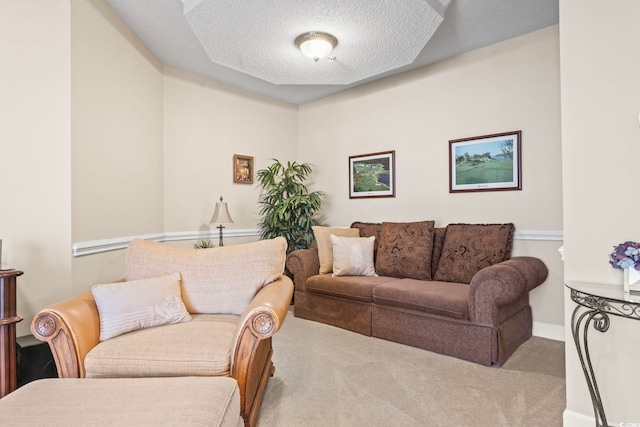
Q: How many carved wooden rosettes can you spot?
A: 2